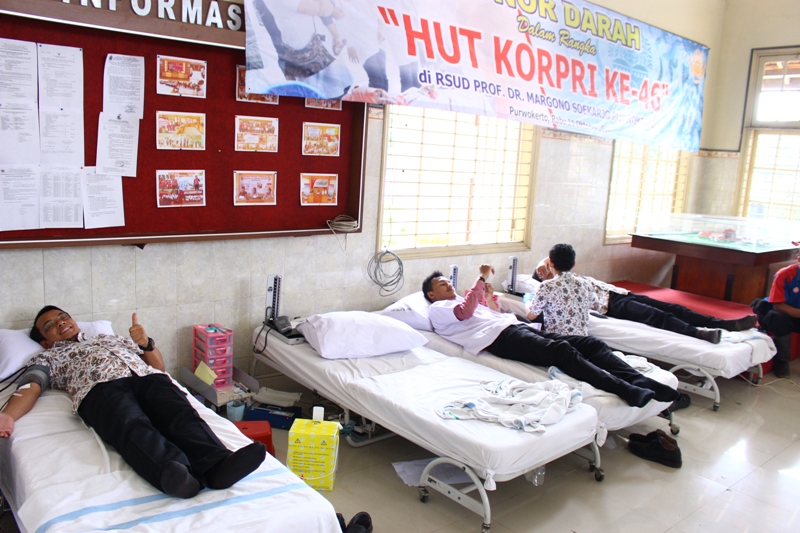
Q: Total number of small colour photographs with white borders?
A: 9